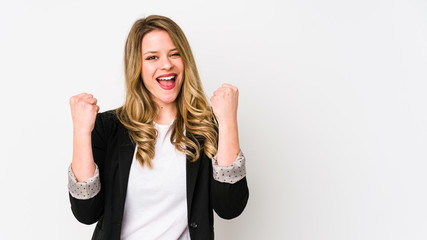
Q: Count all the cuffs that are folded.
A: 2